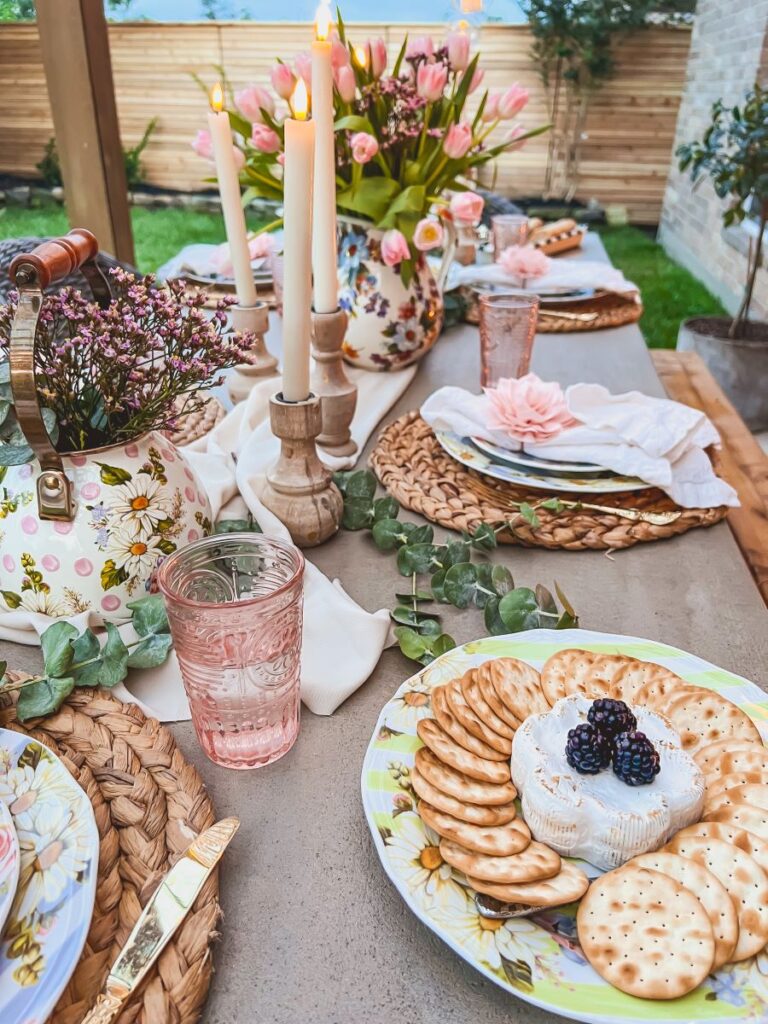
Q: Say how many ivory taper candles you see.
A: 3